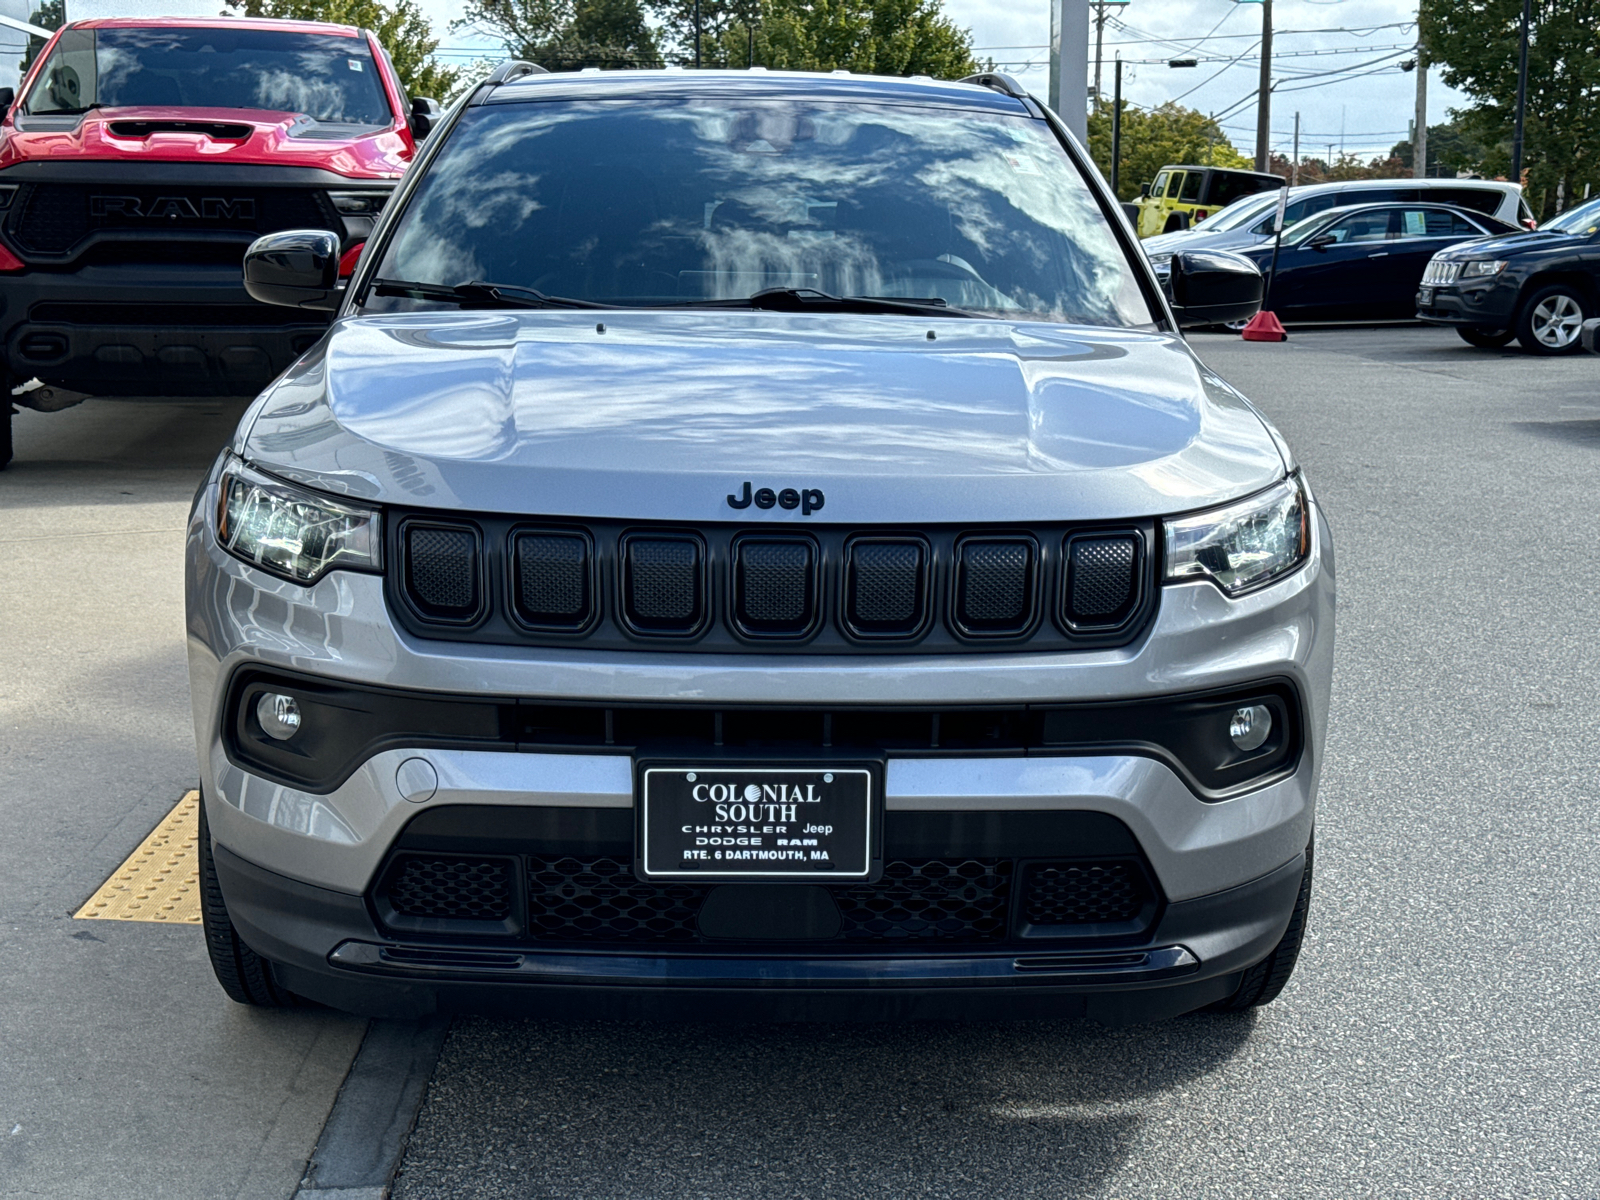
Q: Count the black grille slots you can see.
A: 7